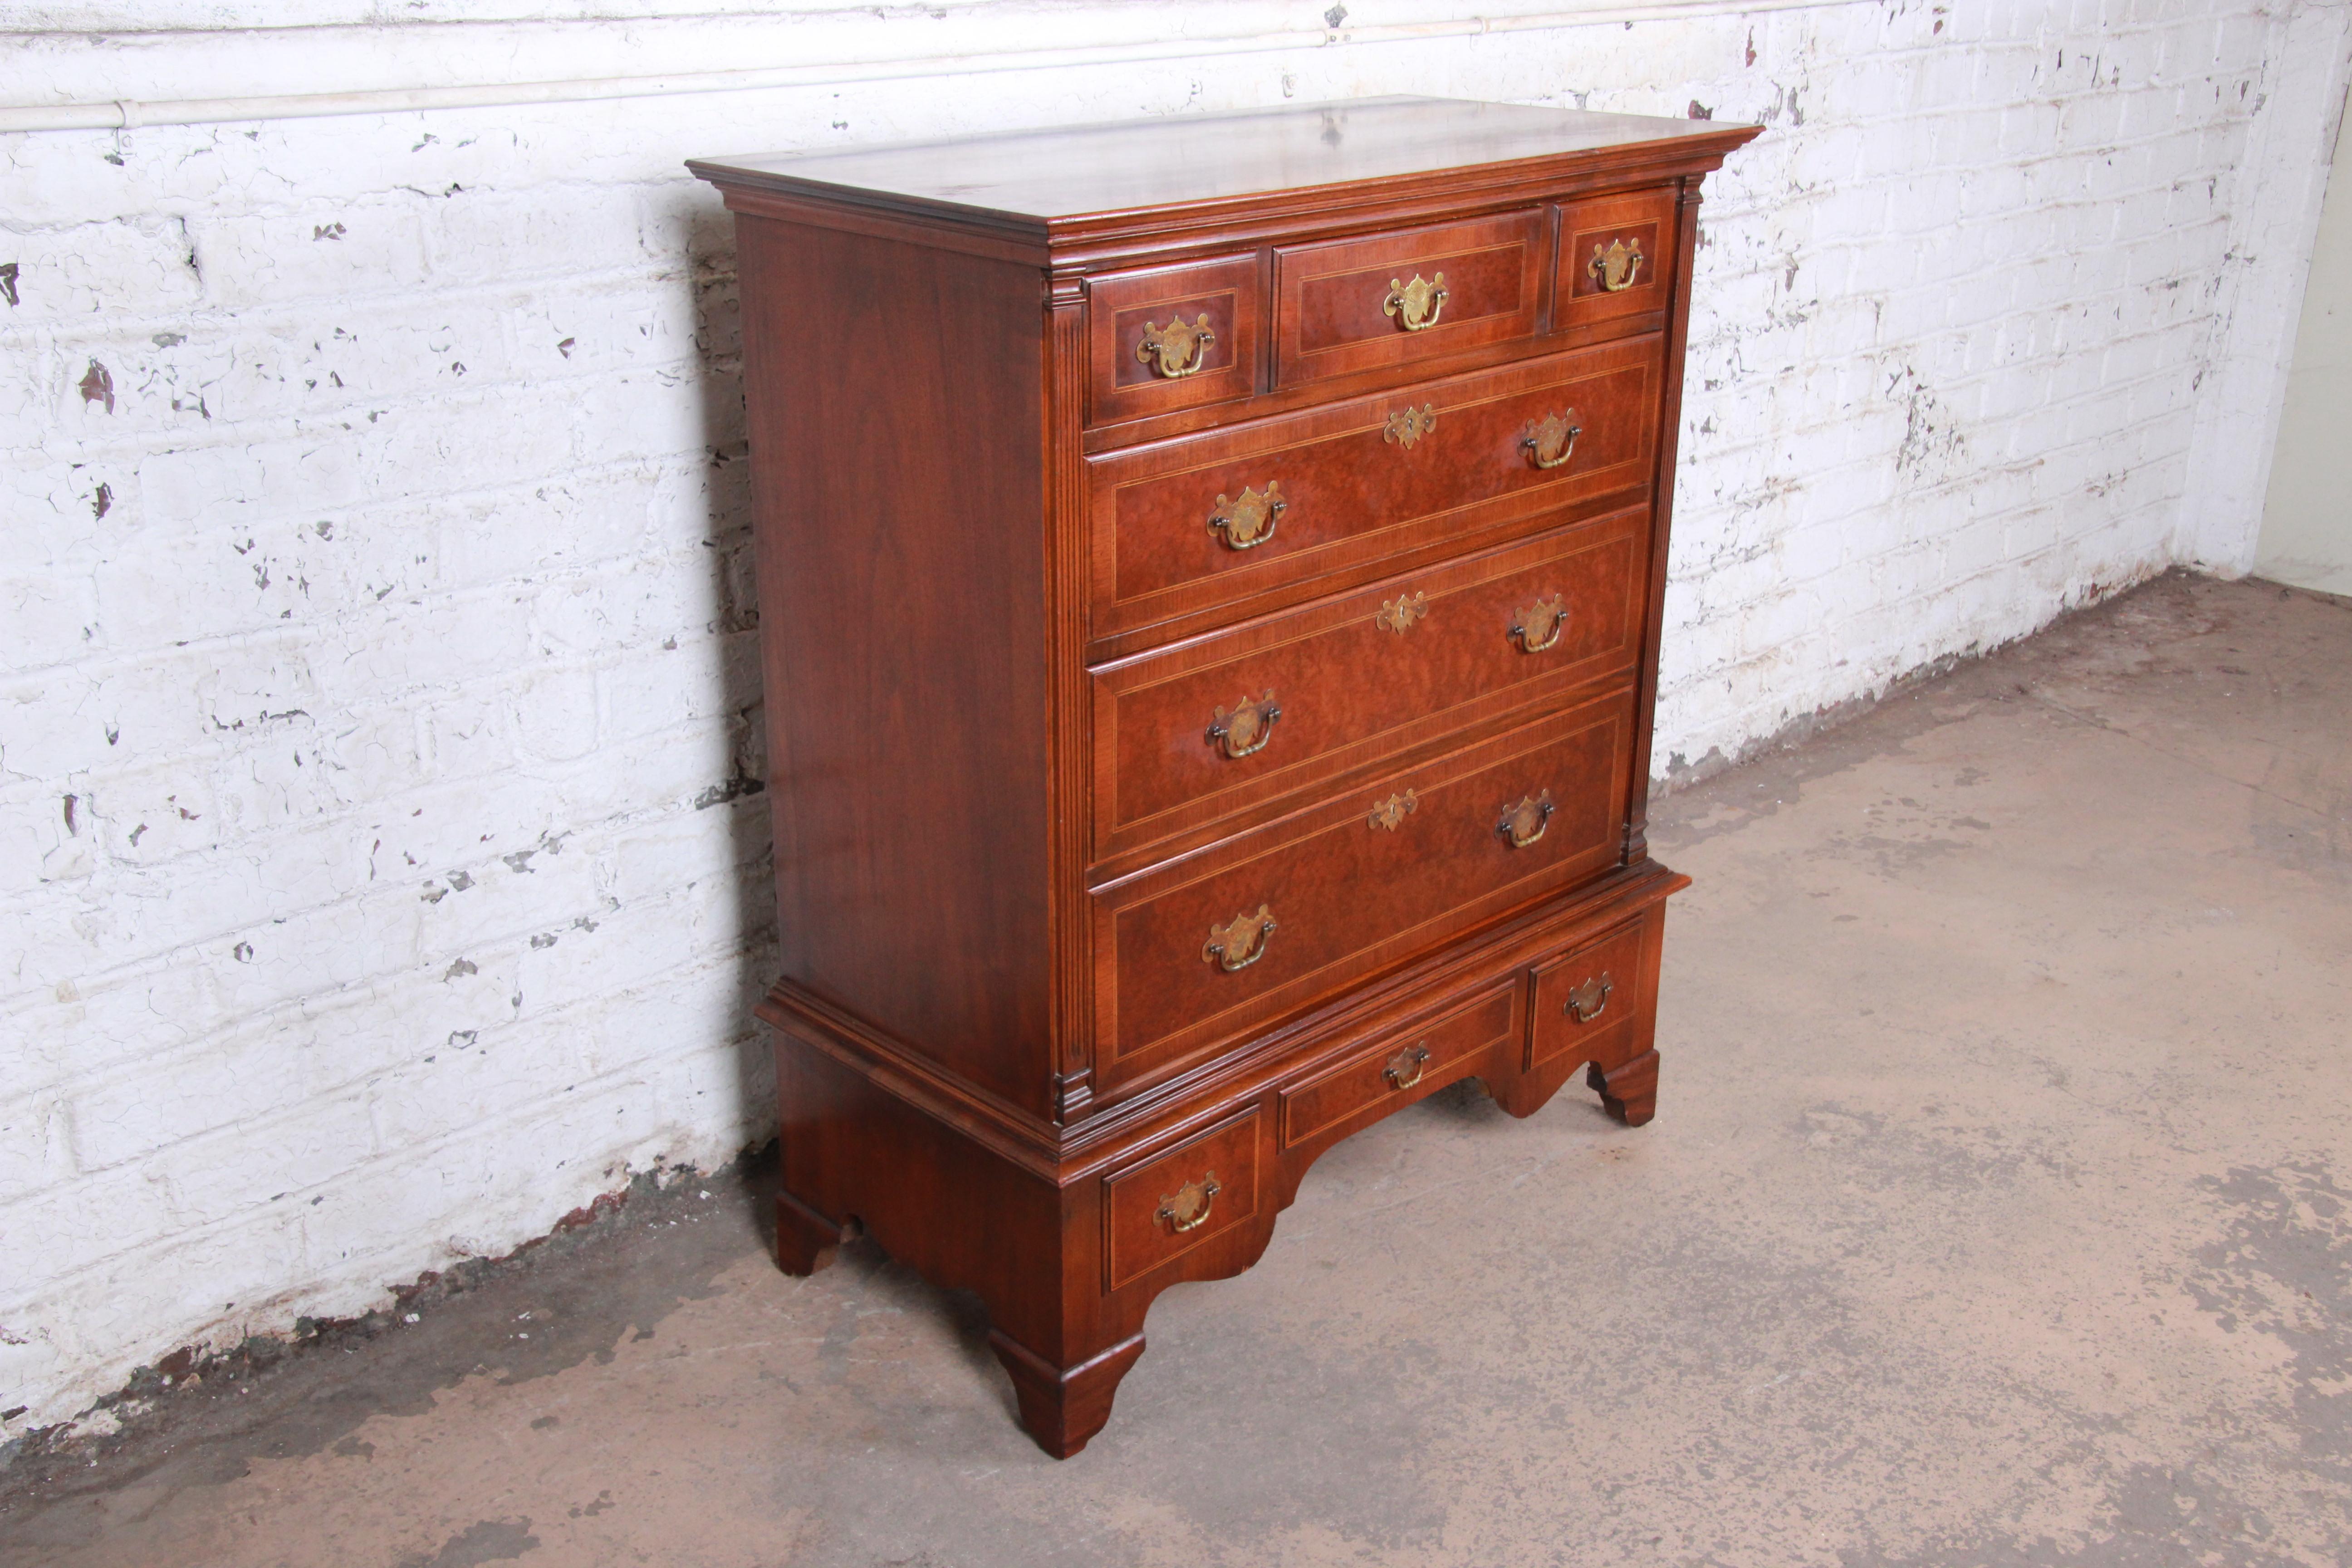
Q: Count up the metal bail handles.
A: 12